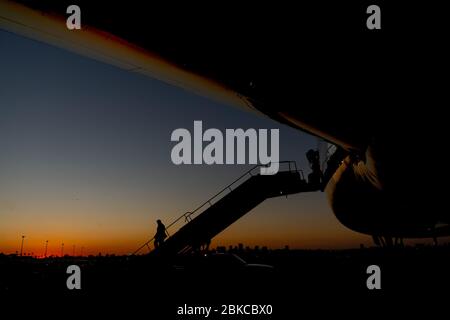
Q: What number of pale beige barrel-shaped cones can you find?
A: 0